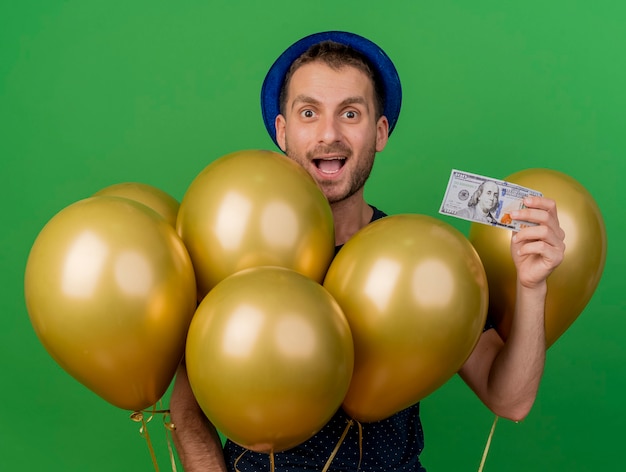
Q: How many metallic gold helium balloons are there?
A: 6